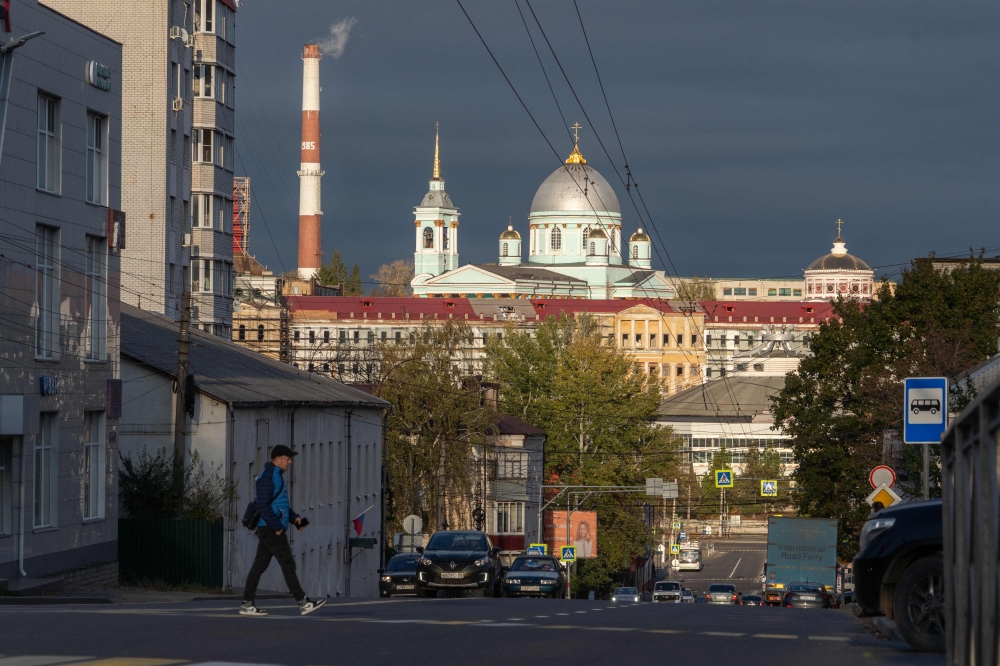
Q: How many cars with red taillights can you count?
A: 3